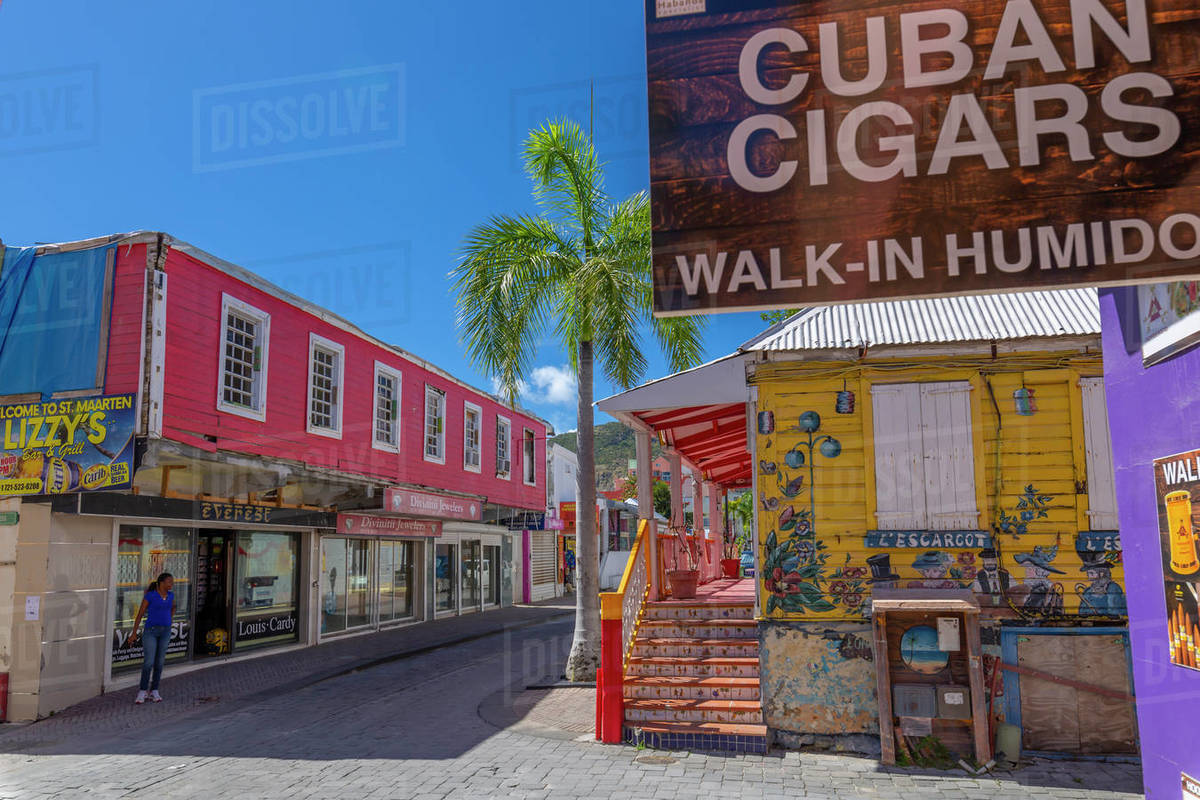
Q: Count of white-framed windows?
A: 7